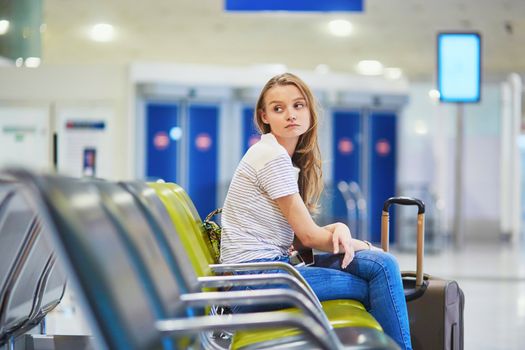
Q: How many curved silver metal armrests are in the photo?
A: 4